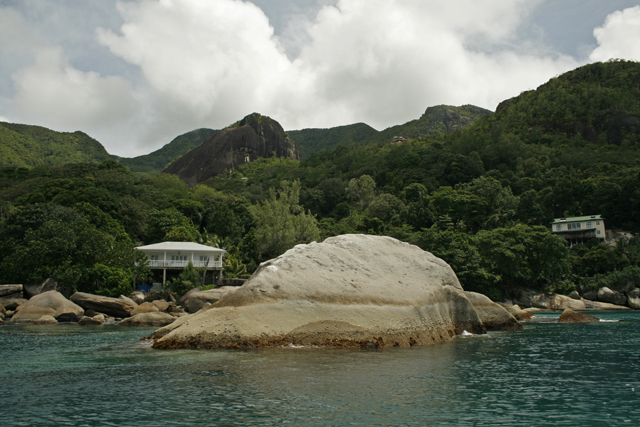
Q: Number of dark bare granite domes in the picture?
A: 1